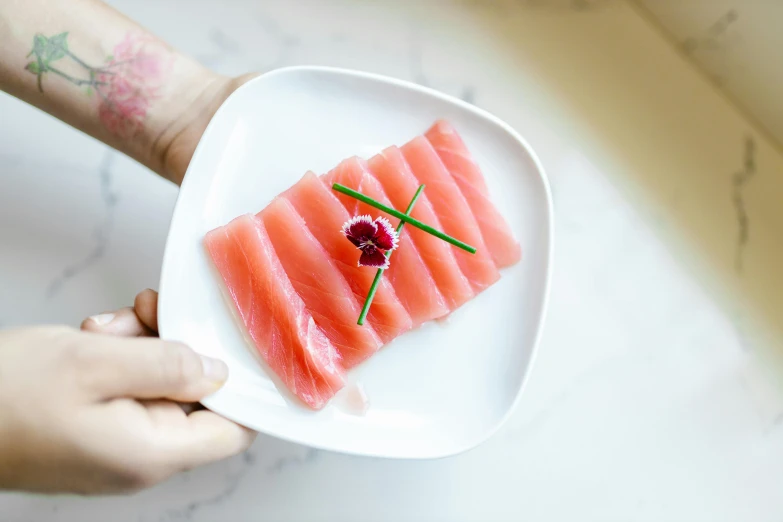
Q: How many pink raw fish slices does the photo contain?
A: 7